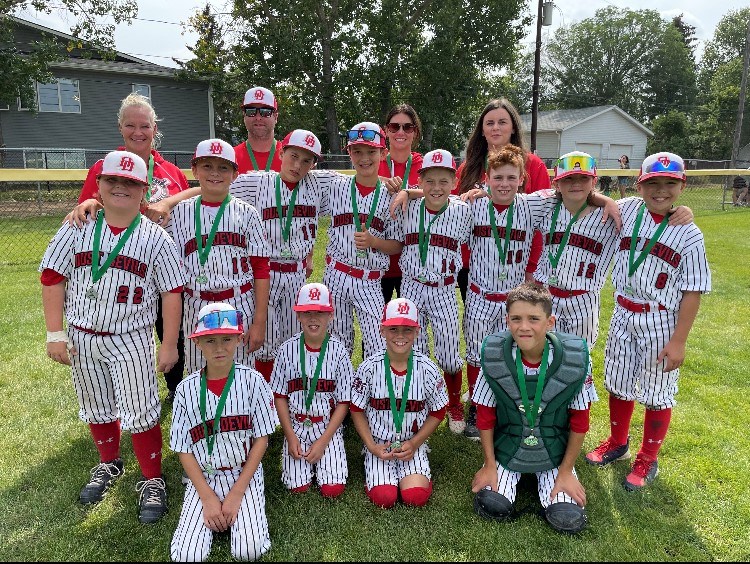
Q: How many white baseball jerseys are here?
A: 12